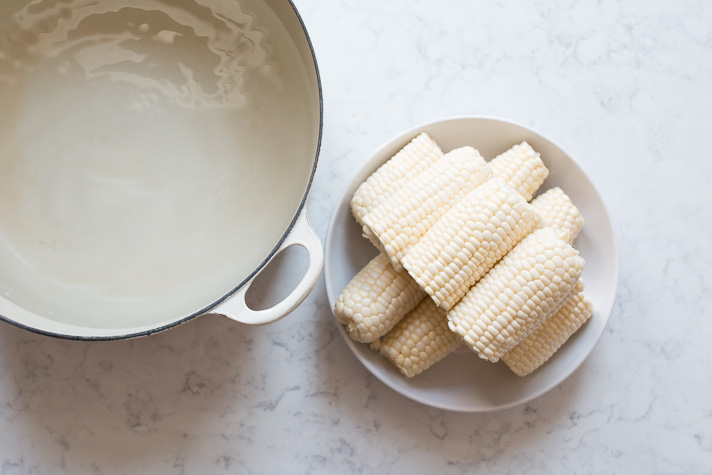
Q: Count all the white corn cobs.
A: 9